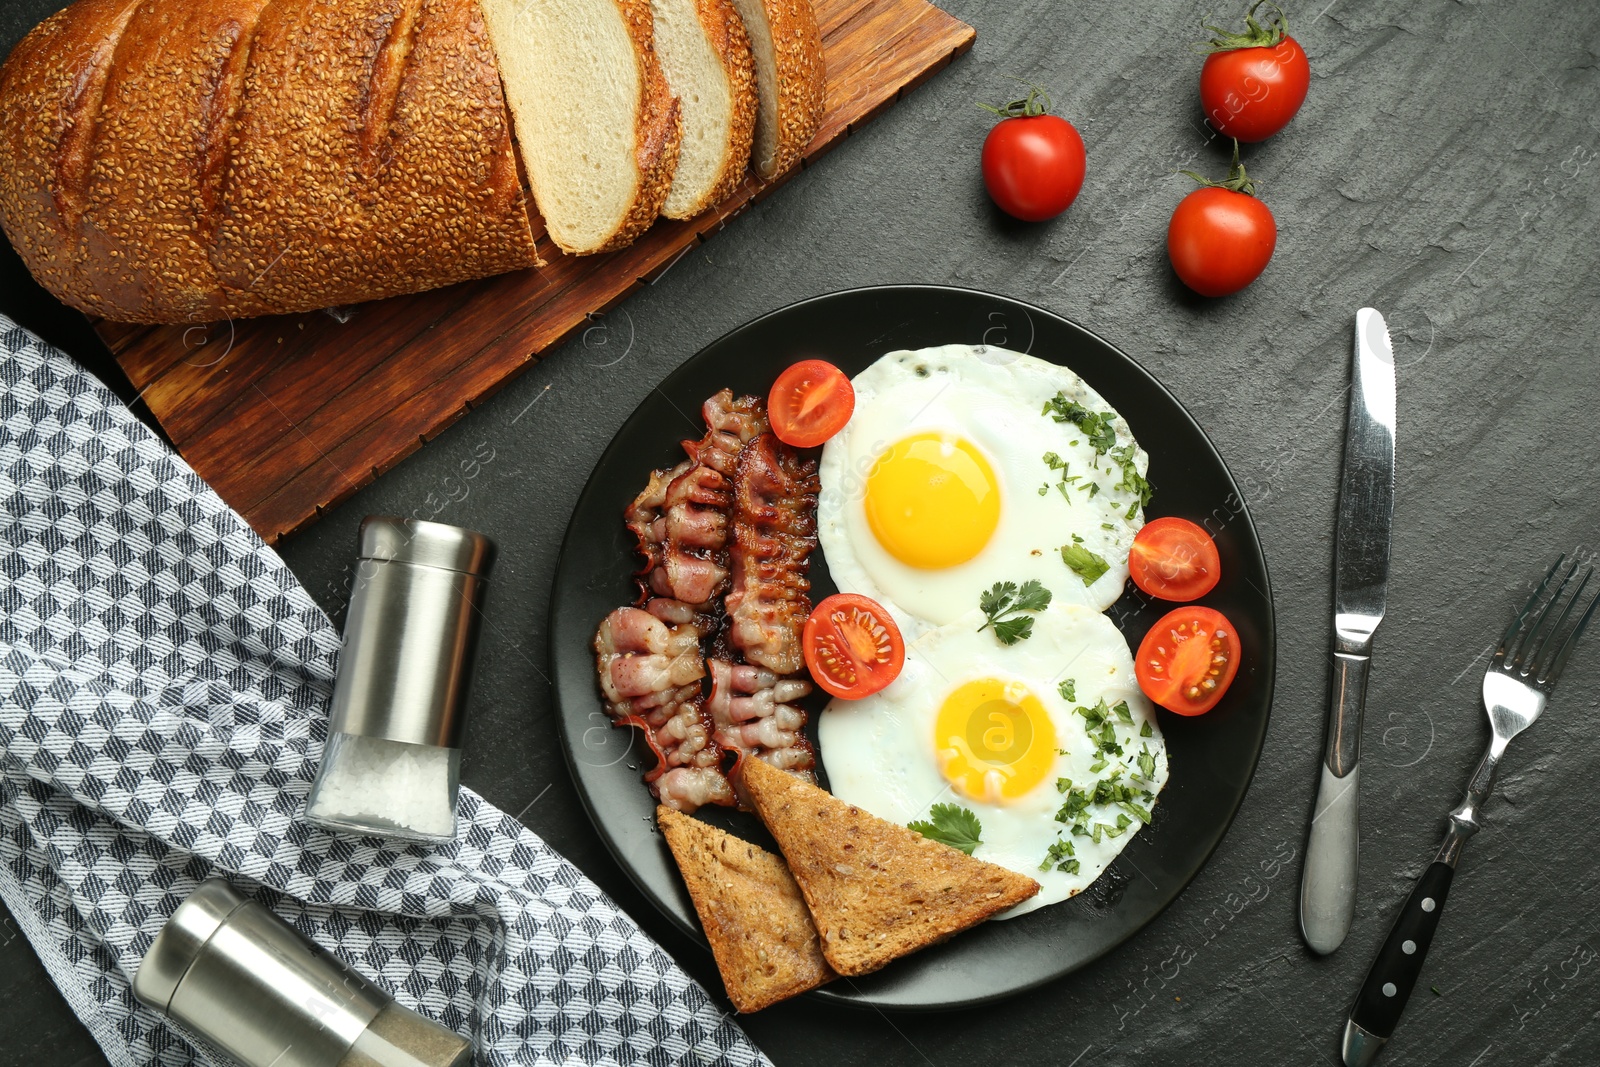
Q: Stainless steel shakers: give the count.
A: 2